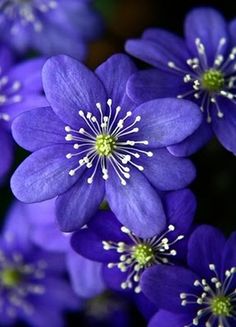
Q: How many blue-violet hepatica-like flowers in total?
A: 7